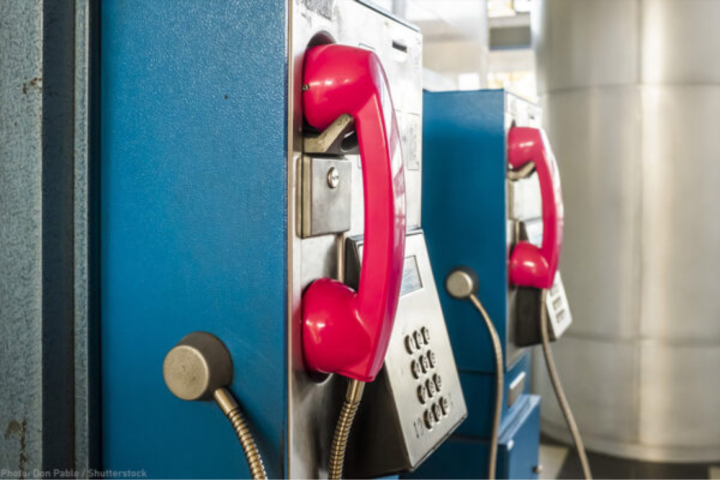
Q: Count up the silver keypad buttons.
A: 12